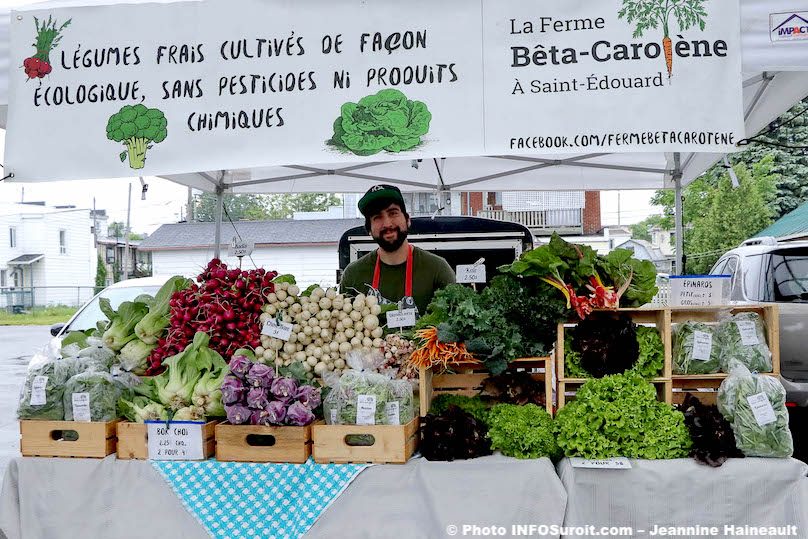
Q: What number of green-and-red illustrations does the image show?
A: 1